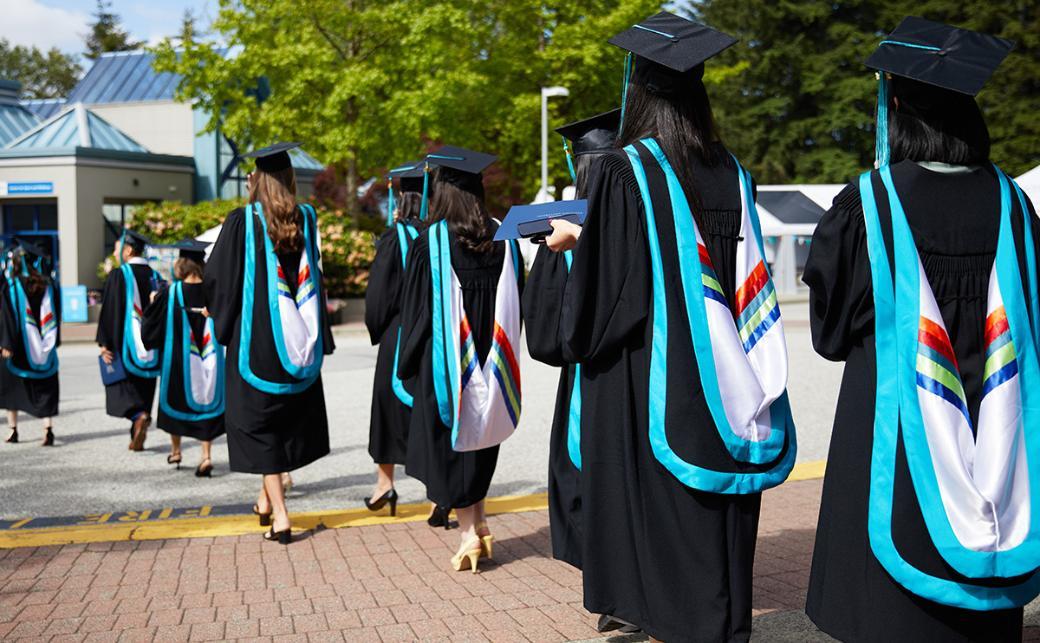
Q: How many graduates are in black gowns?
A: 9